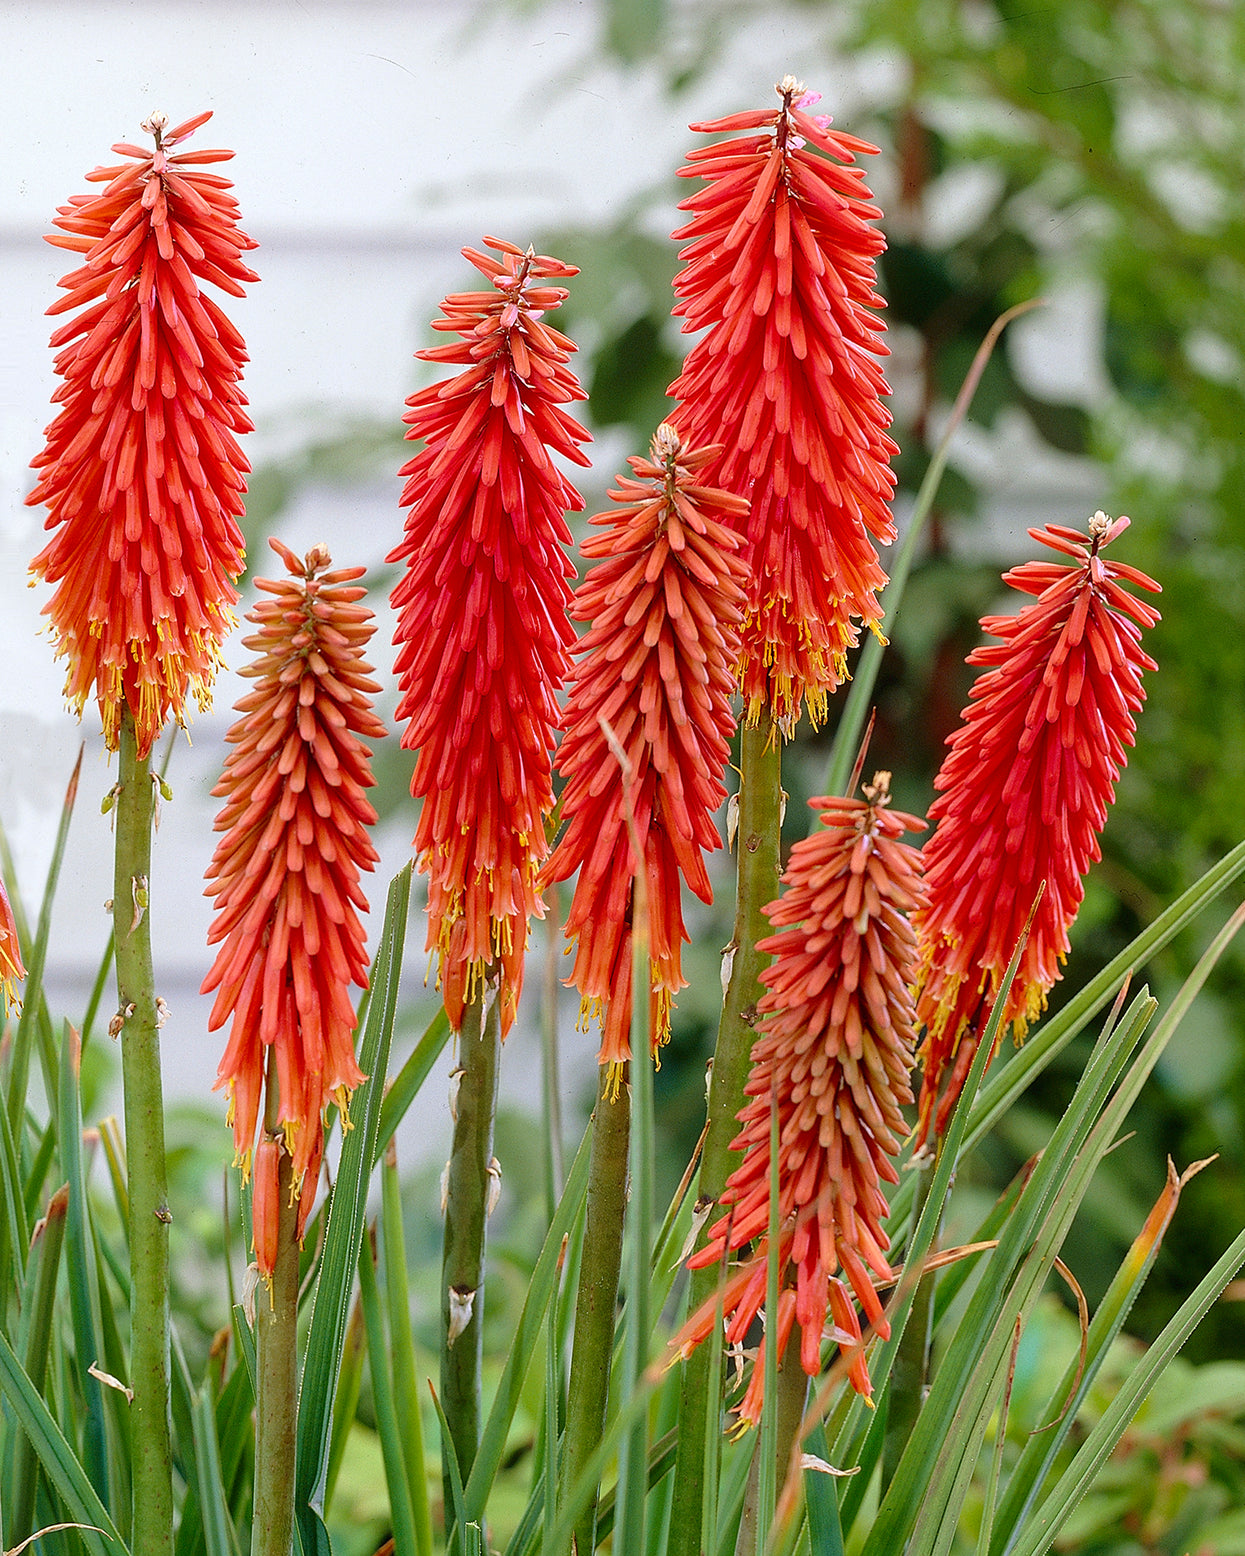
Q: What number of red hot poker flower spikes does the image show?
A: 7